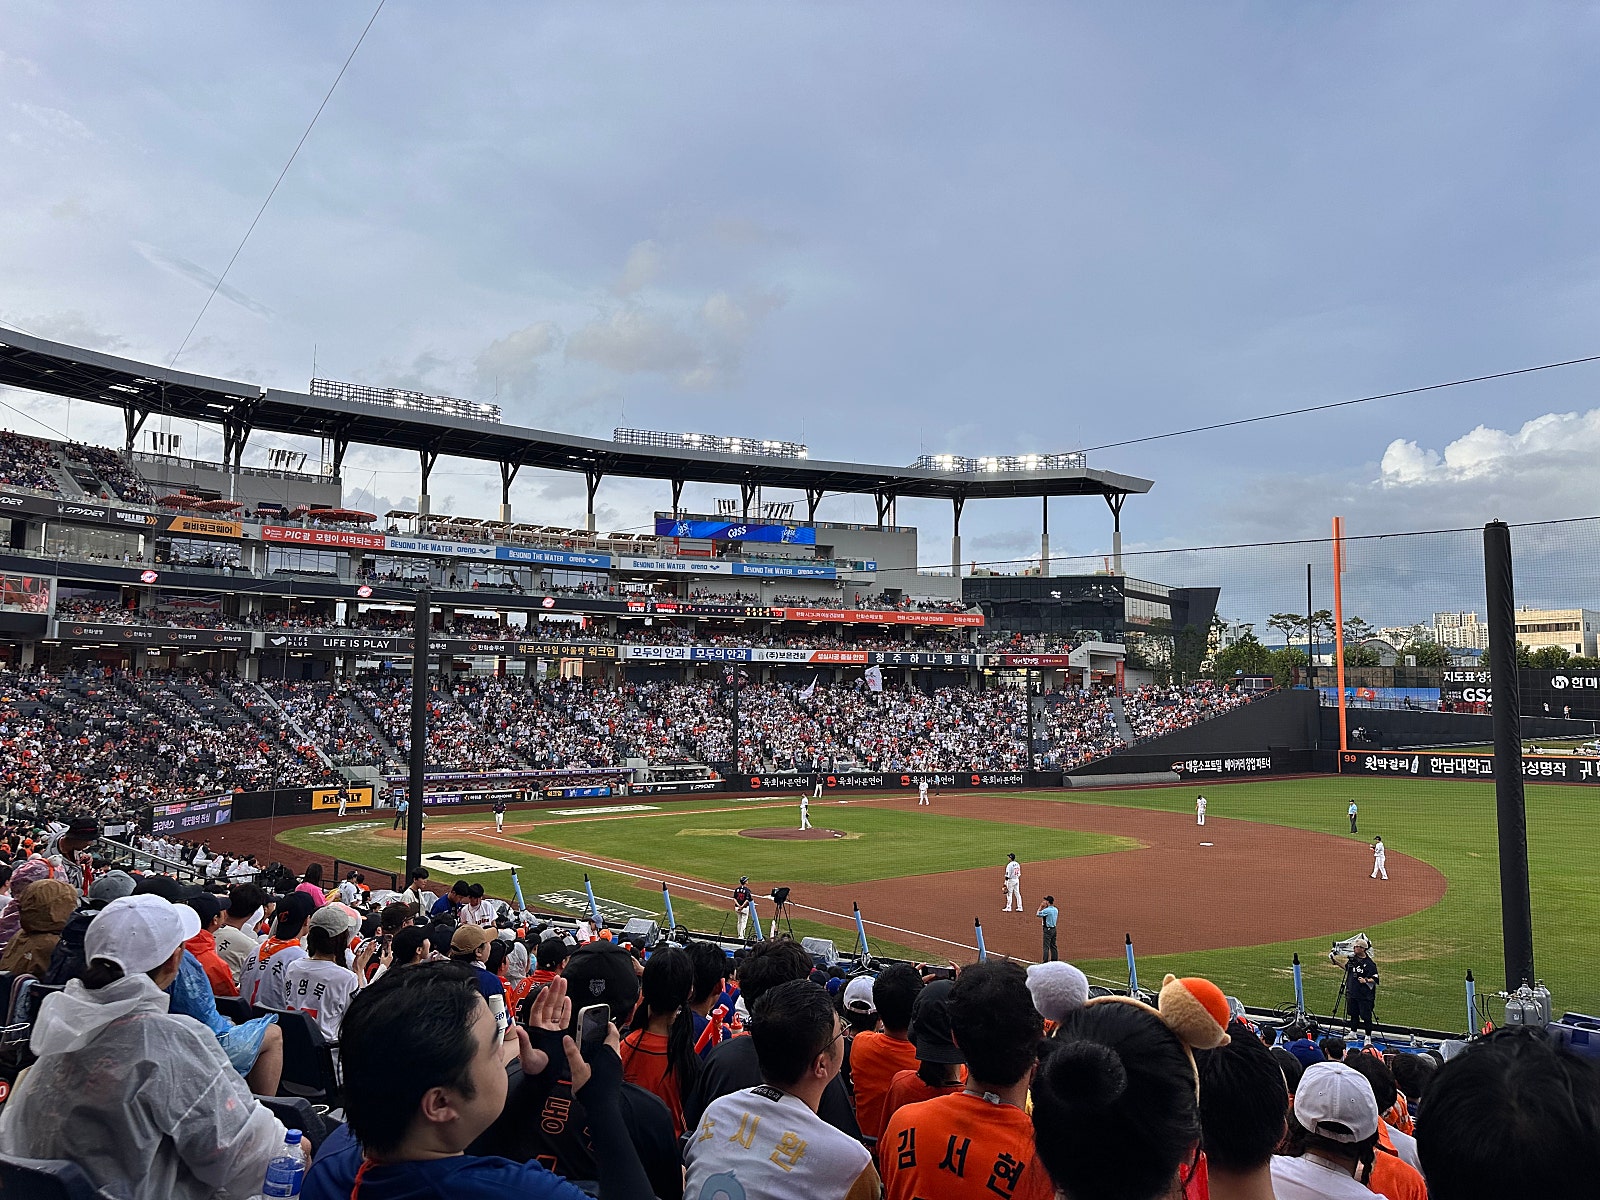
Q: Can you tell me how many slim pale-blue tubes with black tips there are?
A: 9